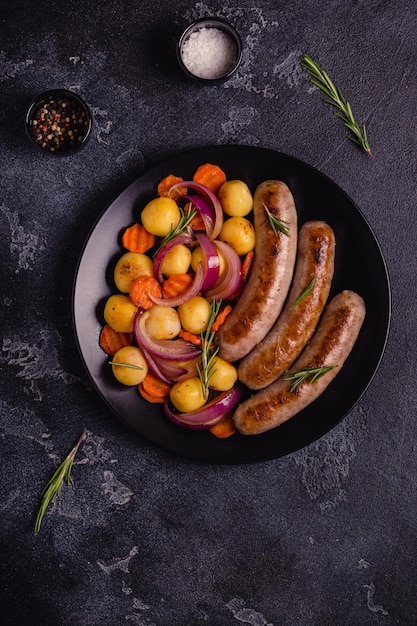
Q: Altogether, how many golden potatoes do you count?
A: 12